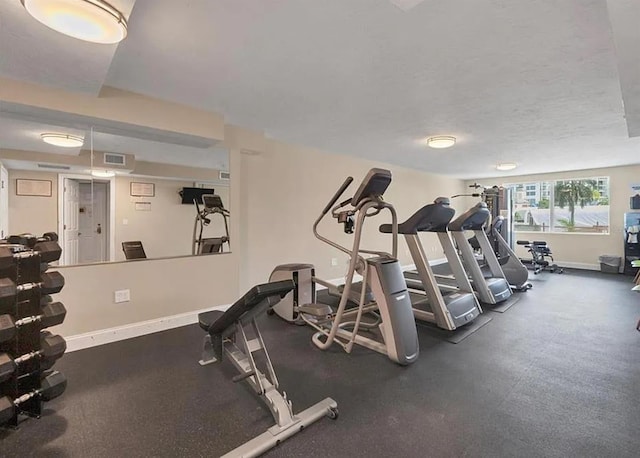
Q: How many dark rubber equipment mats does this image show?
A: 2